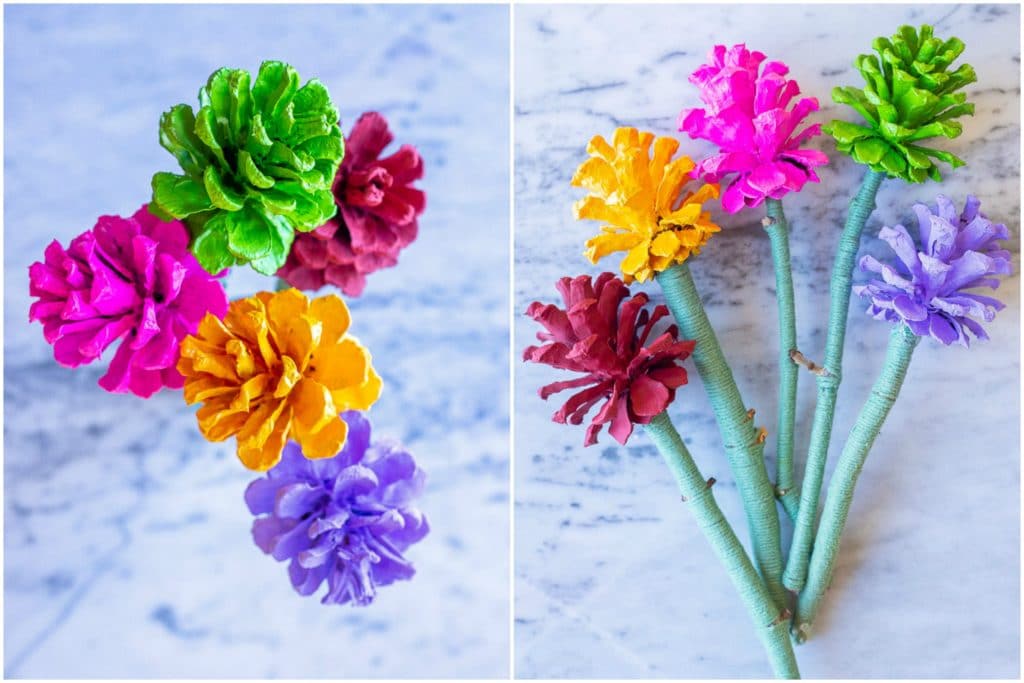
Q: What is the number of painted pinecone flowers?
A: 10